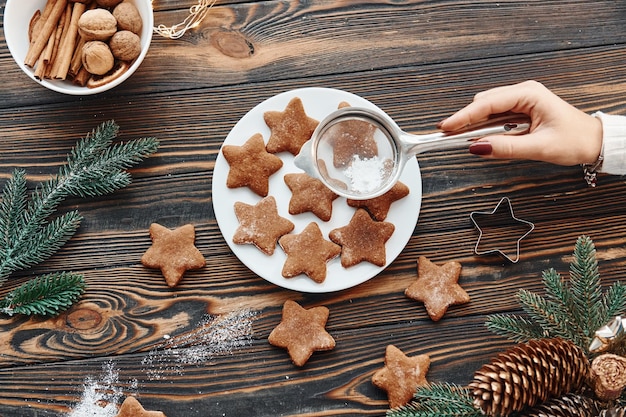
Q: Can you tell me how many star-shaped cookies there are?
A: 13